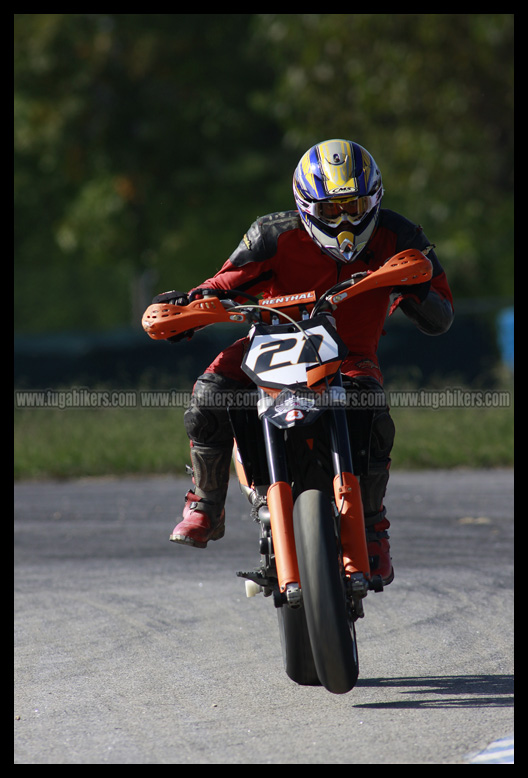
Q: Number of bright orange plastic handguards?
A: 2